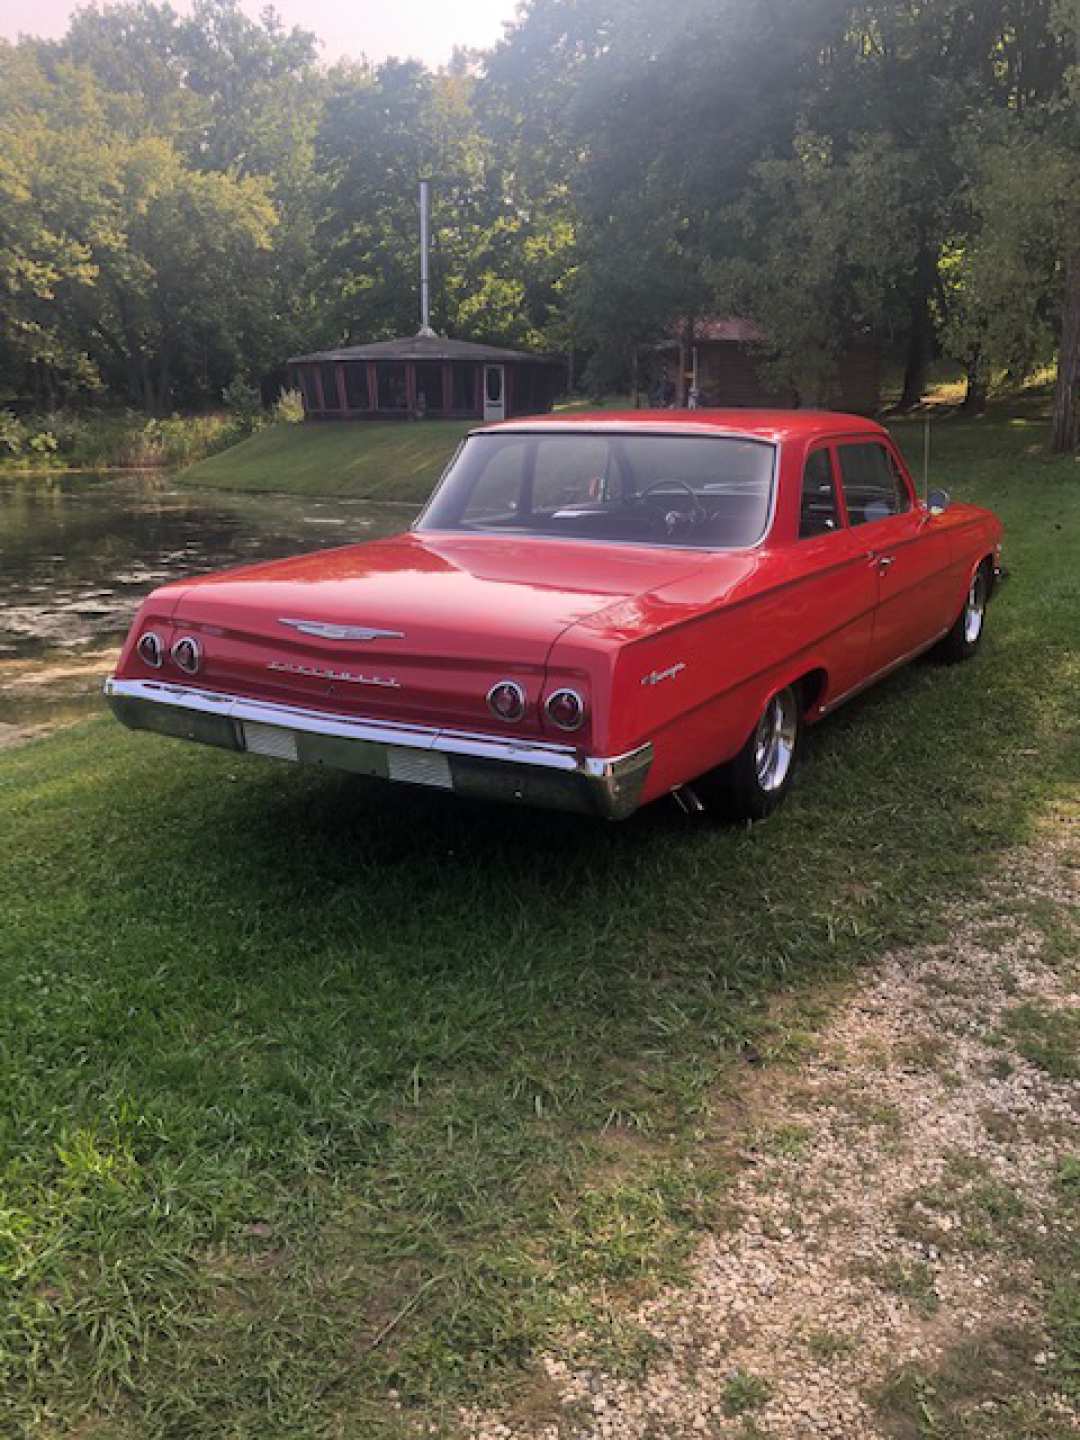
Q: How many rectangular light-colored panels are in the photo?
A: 2